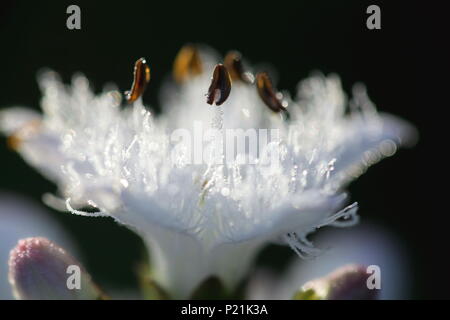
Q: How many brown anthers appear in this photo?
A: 5